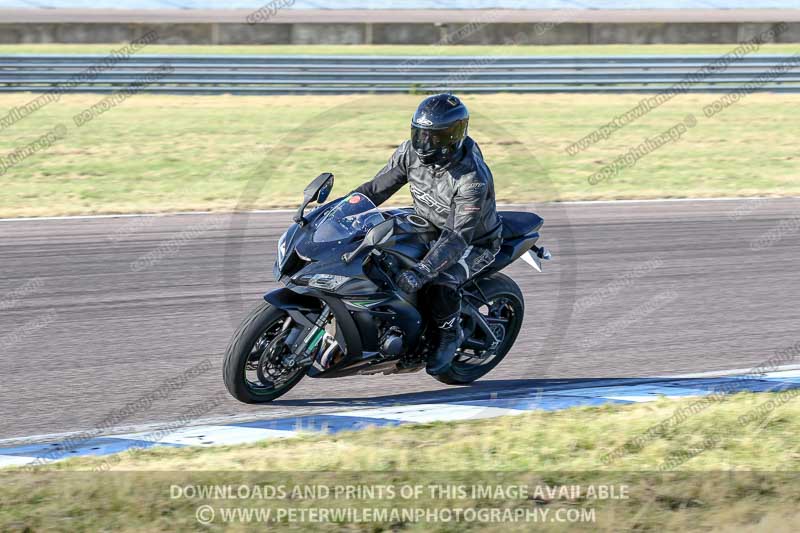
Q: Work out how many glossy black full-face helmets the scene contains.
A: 1